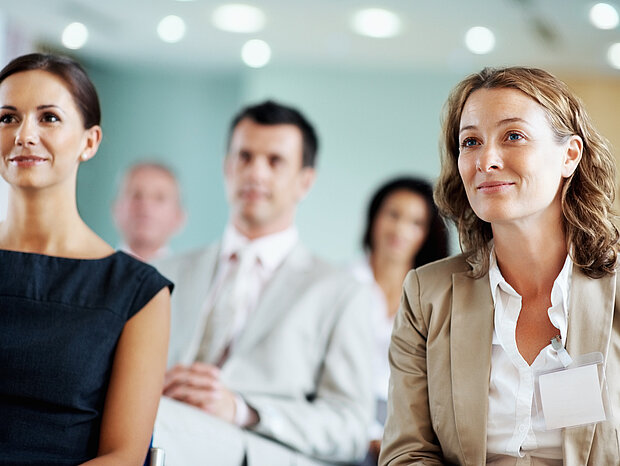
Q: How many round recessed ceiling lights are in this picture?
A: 8